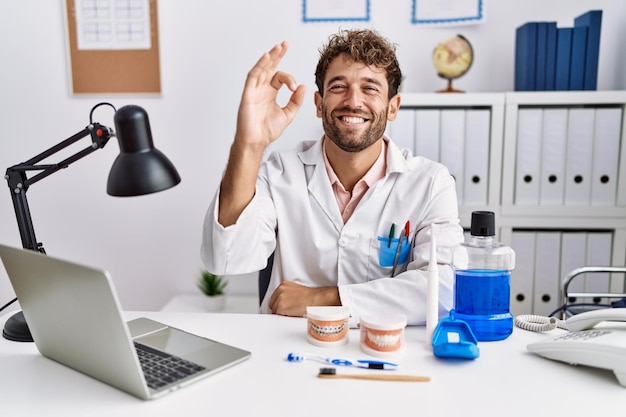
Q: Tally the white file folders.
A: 12